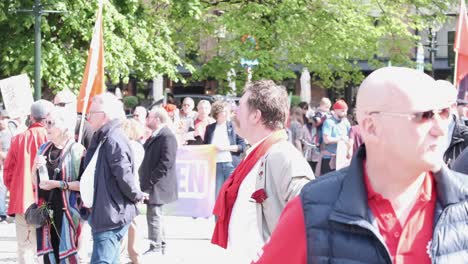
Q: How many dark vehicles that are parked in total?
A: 1